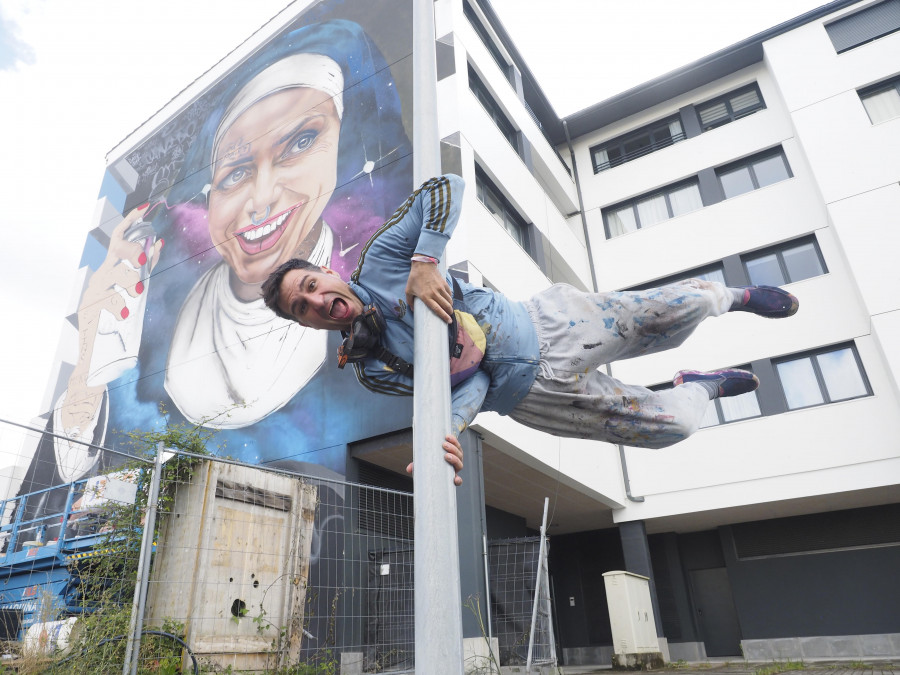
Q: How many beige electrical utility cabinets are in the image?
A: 1